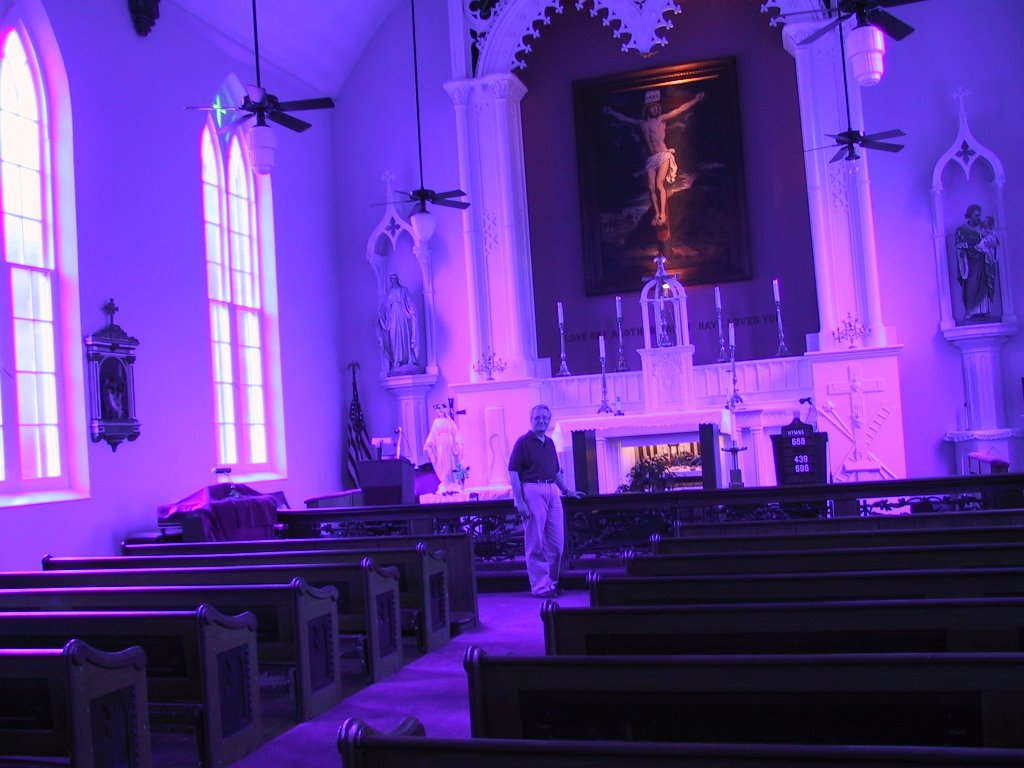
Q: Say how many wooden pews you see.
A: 13